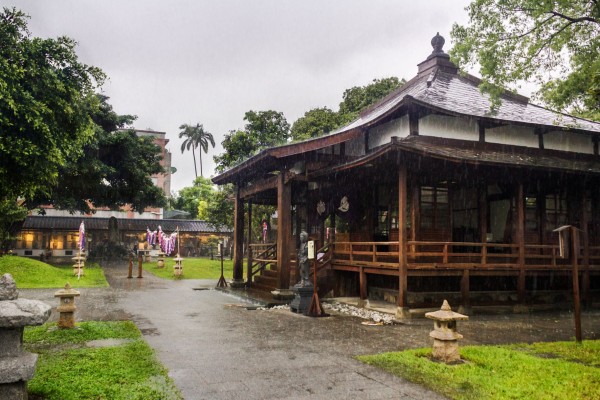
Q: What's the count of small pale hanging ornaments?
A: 2